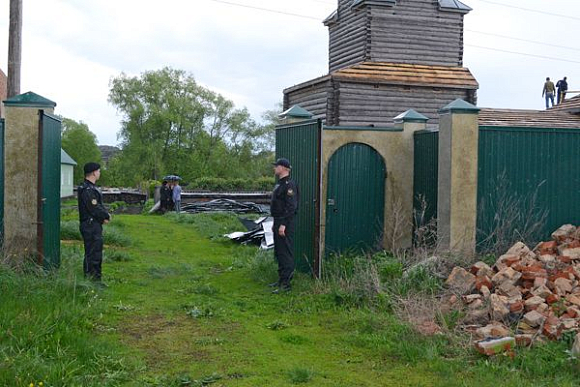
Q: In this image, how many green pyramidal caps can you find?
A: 4